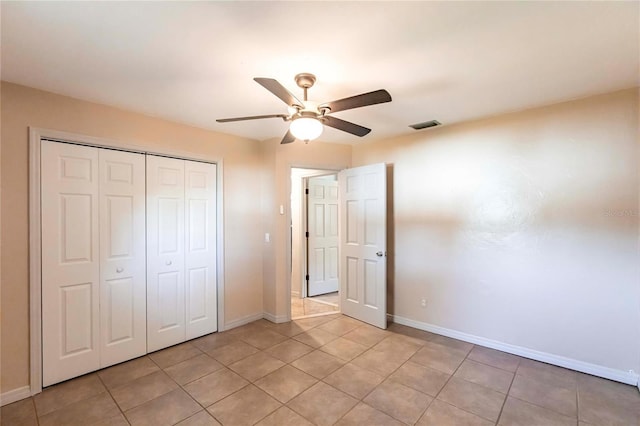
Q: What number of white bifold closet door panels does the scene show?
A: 4